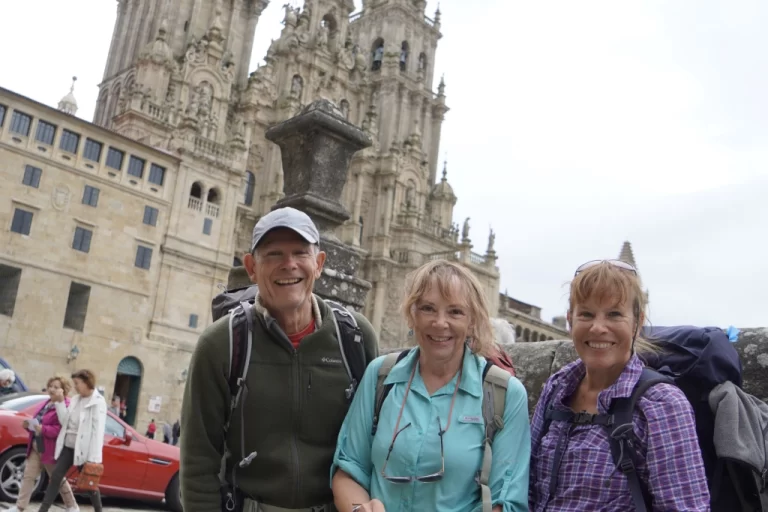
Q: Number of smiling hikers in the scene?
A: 3